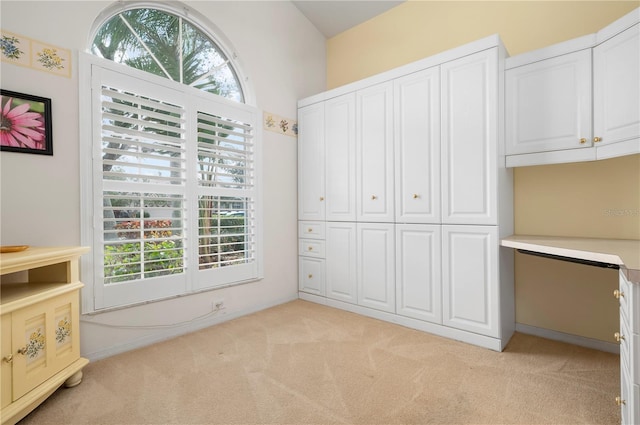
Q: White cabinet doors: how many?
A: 11